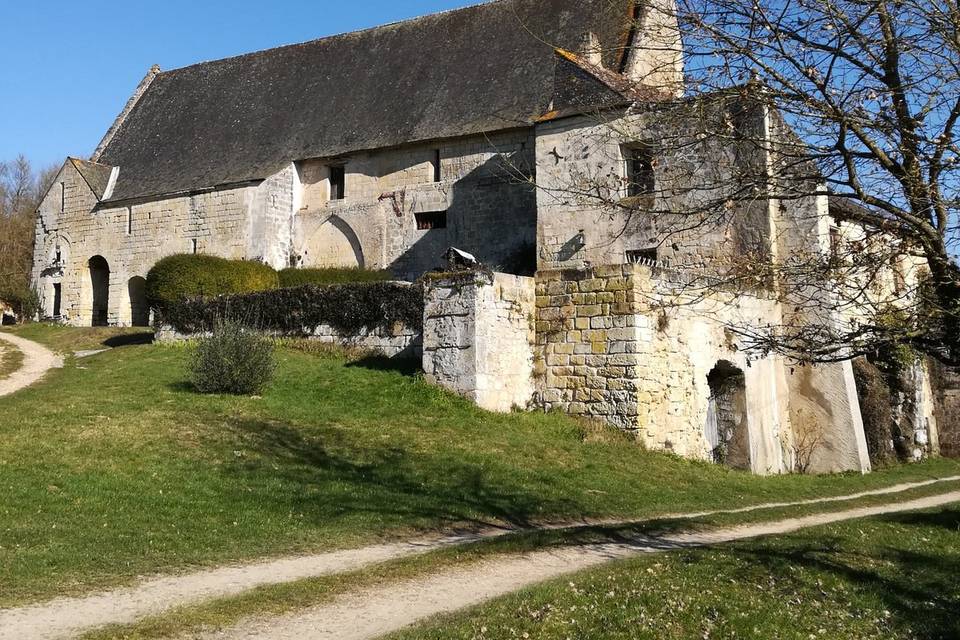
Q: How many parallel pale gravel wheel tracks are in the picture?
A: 2